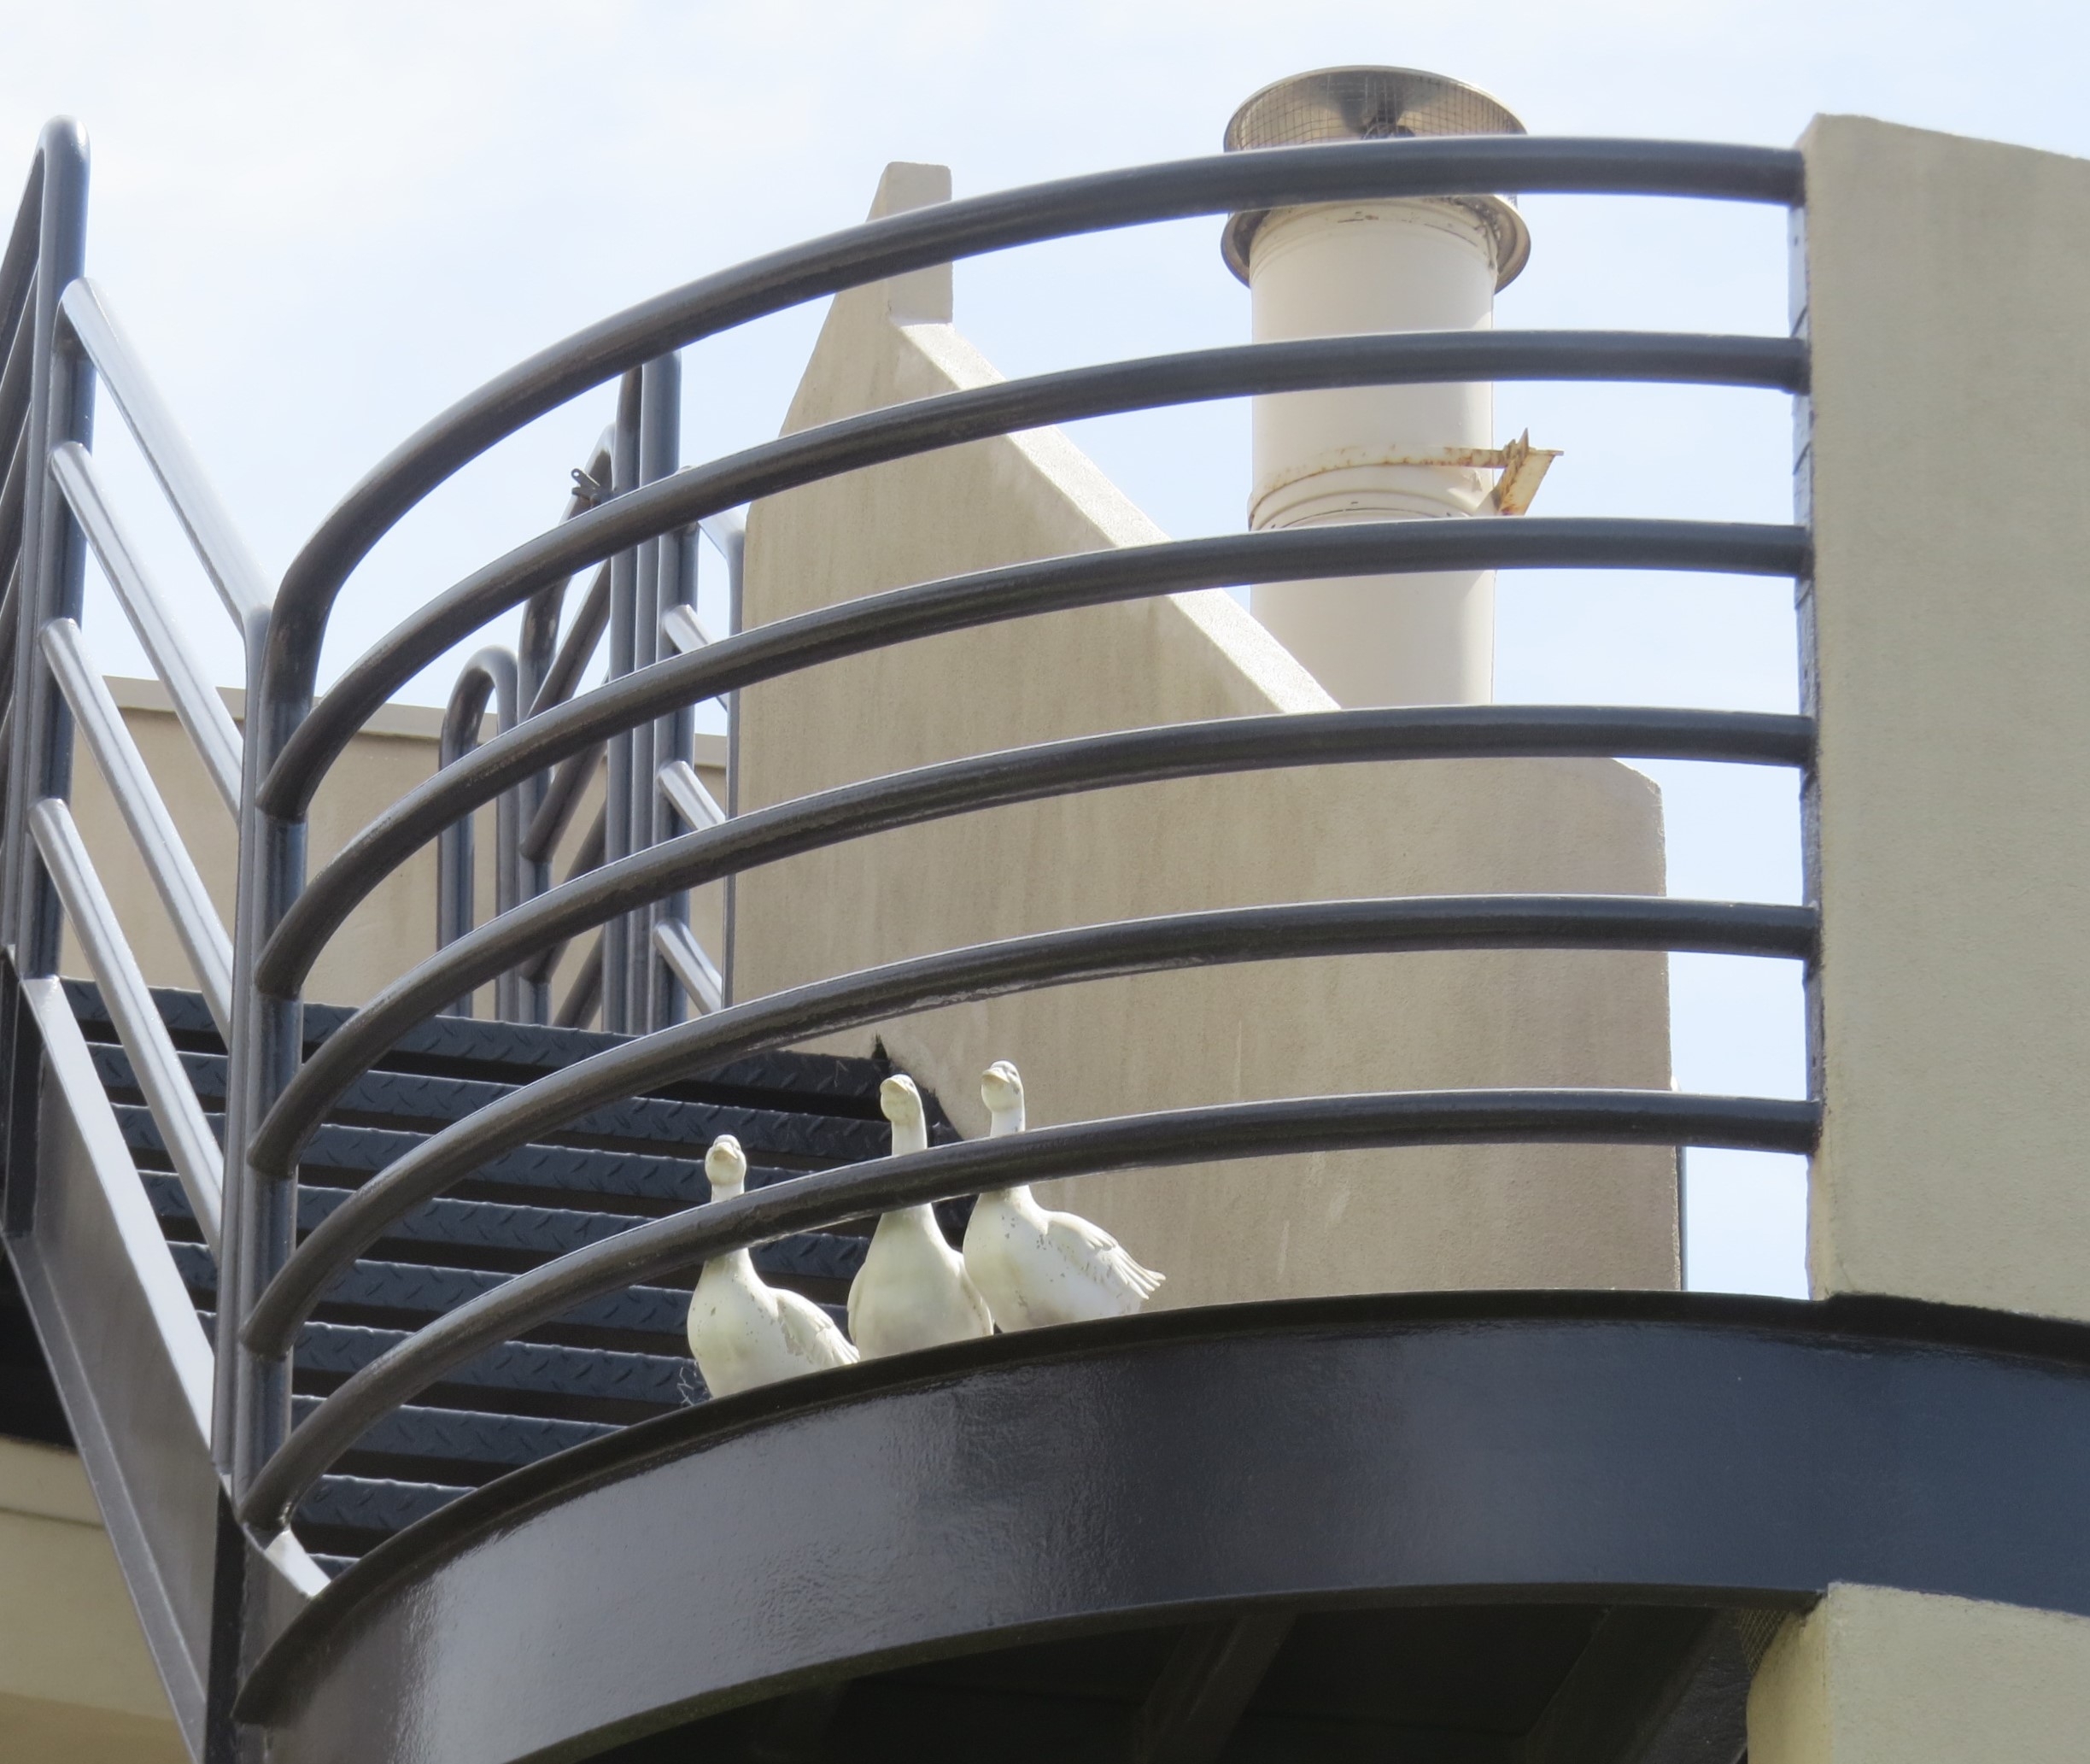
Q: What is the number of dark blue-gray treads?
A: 9